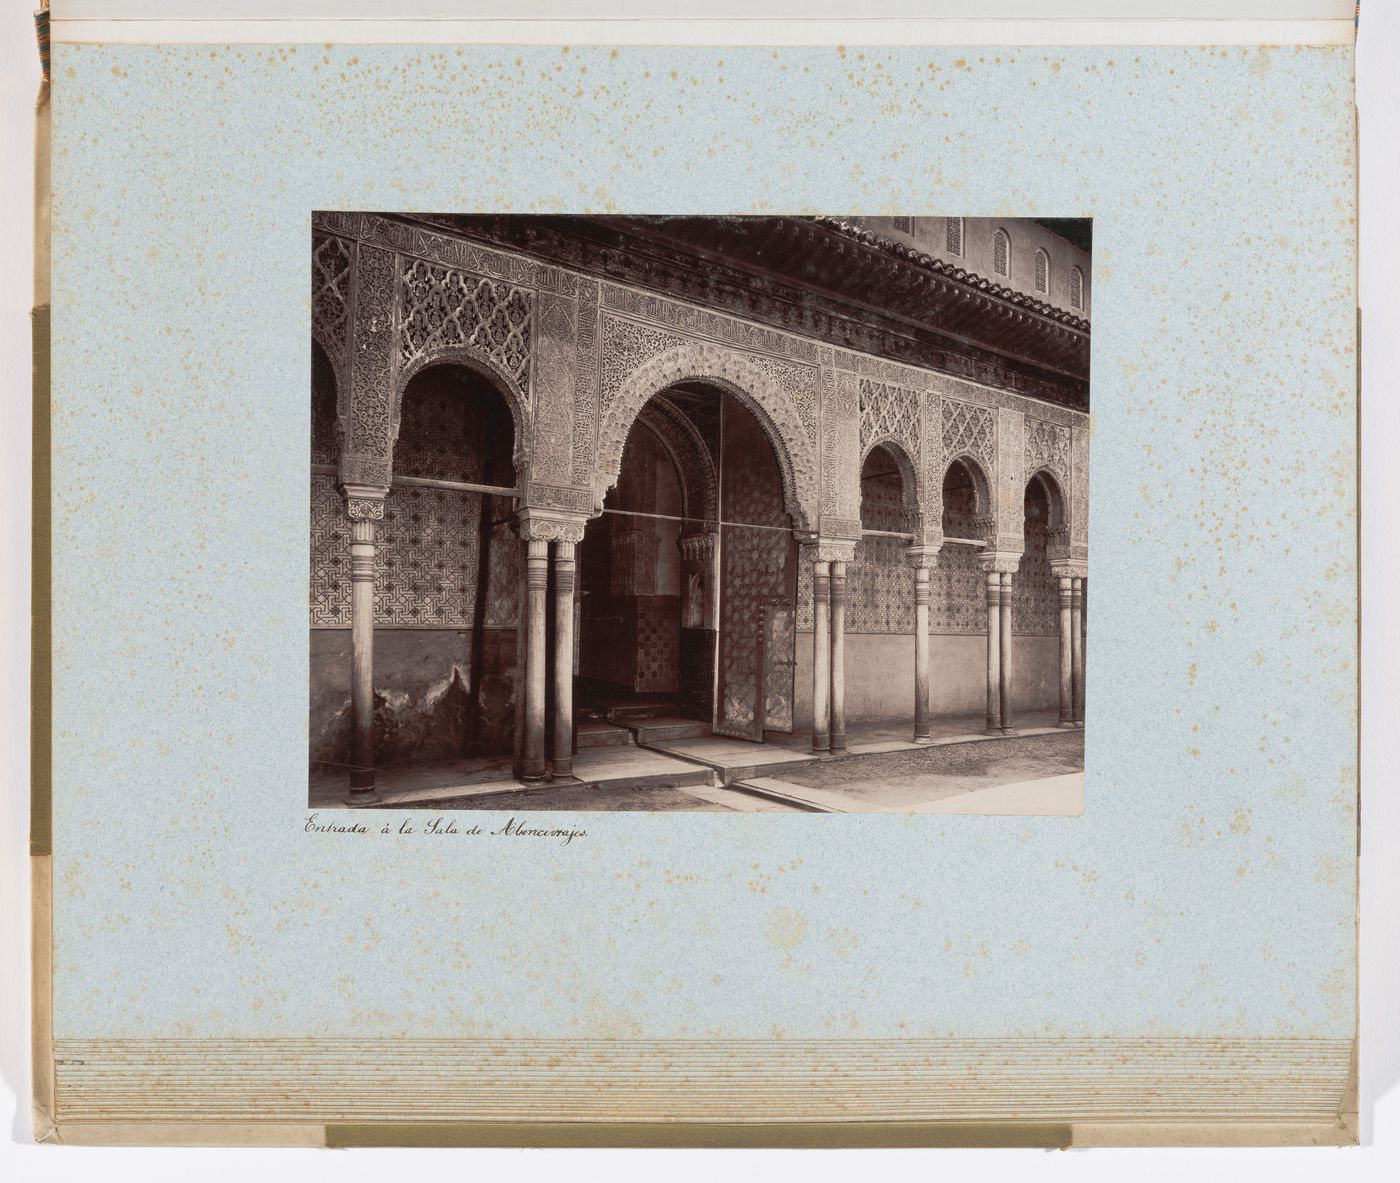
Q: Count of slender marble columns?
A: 10